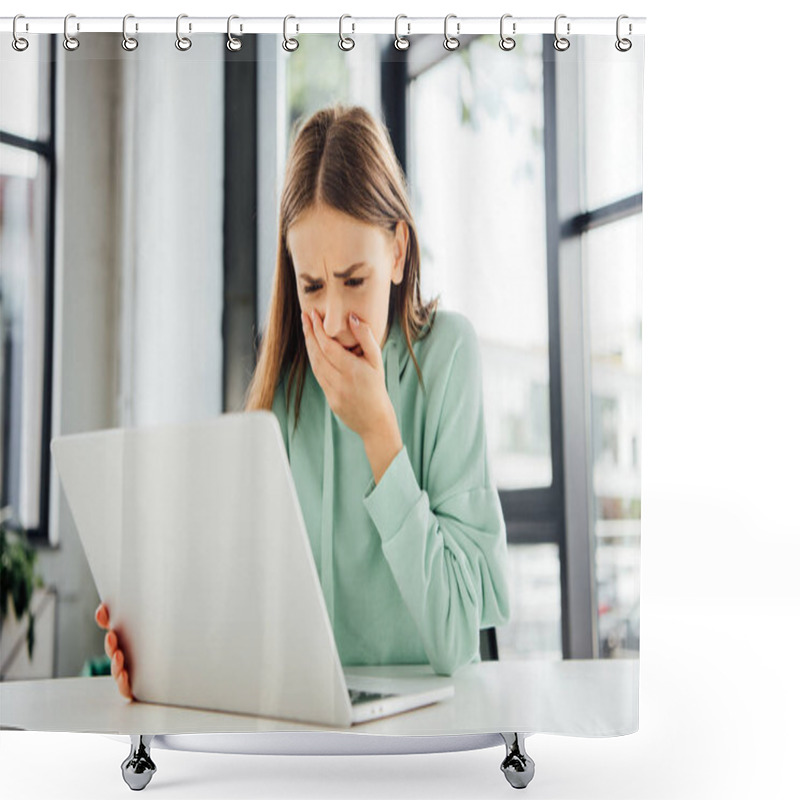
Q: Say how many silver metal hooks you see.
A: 12